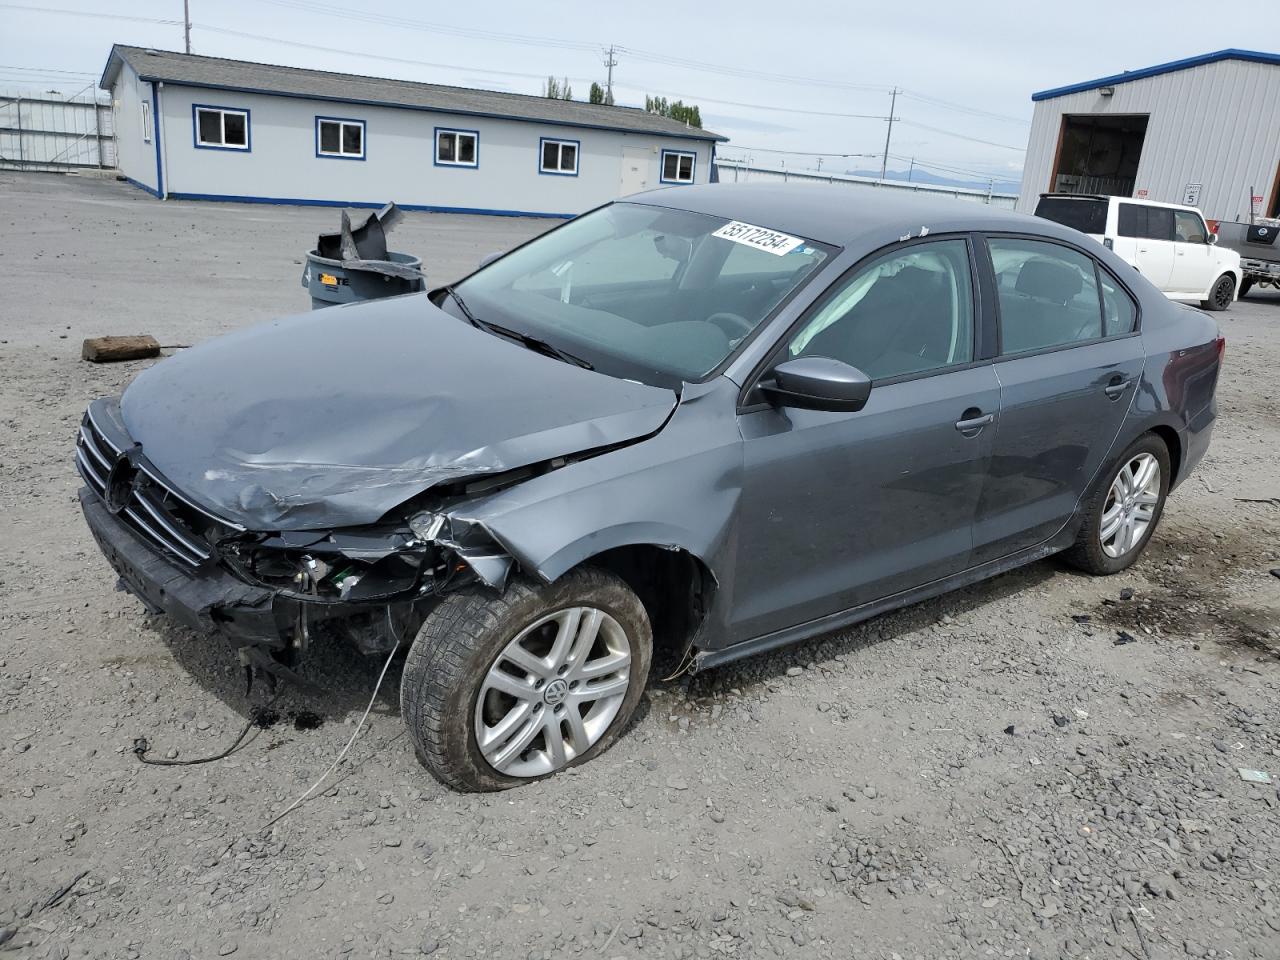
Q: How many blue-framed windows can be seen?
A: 5